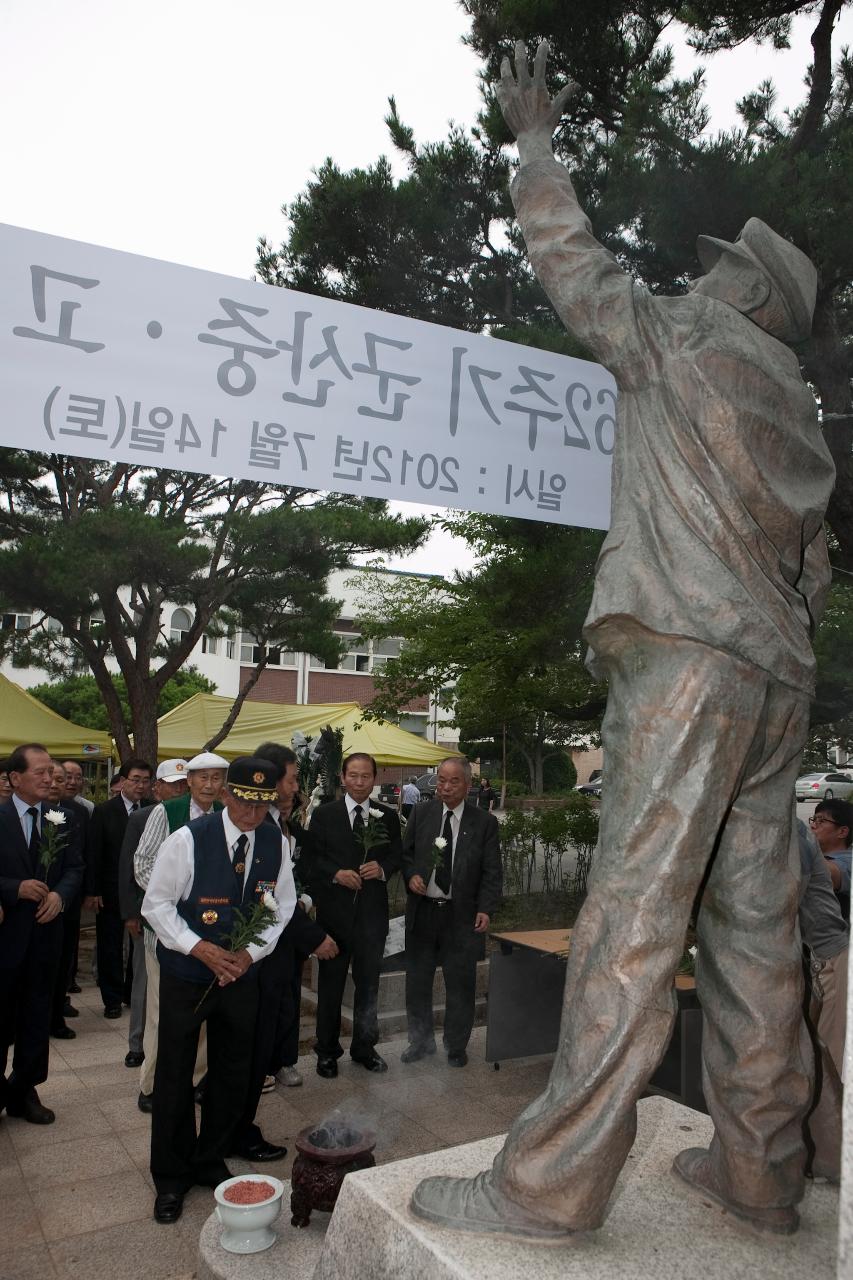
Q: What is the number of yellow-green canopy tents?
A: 2